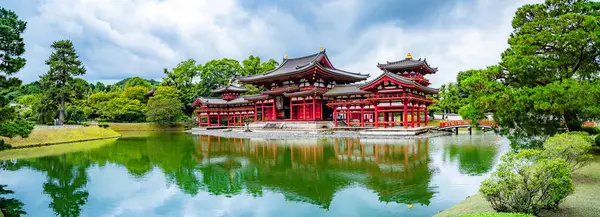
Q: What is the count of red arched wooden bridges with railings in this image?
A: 1